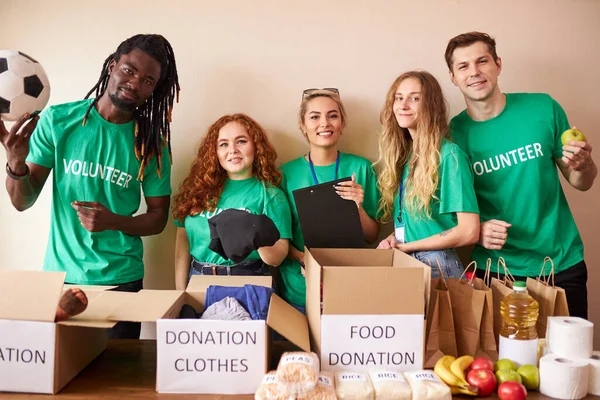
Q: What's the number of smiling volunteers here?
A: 5